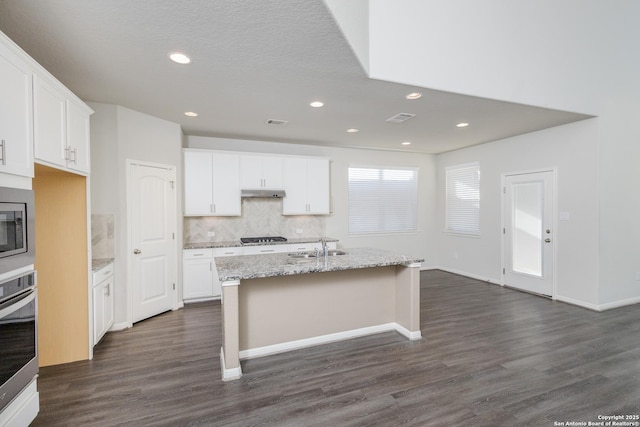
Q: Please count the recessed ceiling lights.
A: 7